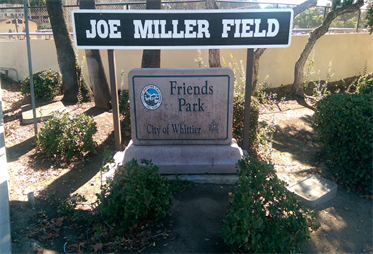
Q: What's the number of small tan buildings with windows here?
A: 1